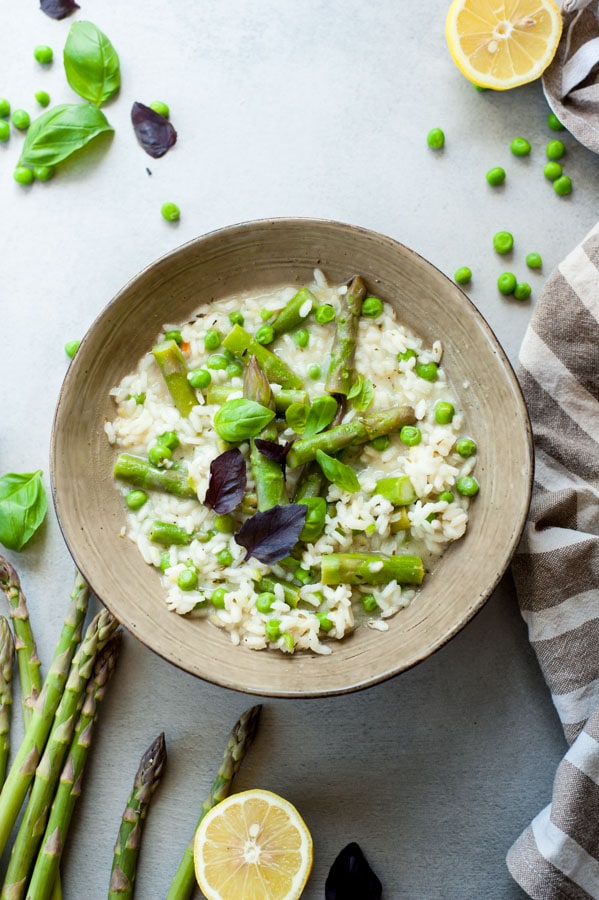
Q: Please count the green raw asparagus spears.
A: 7